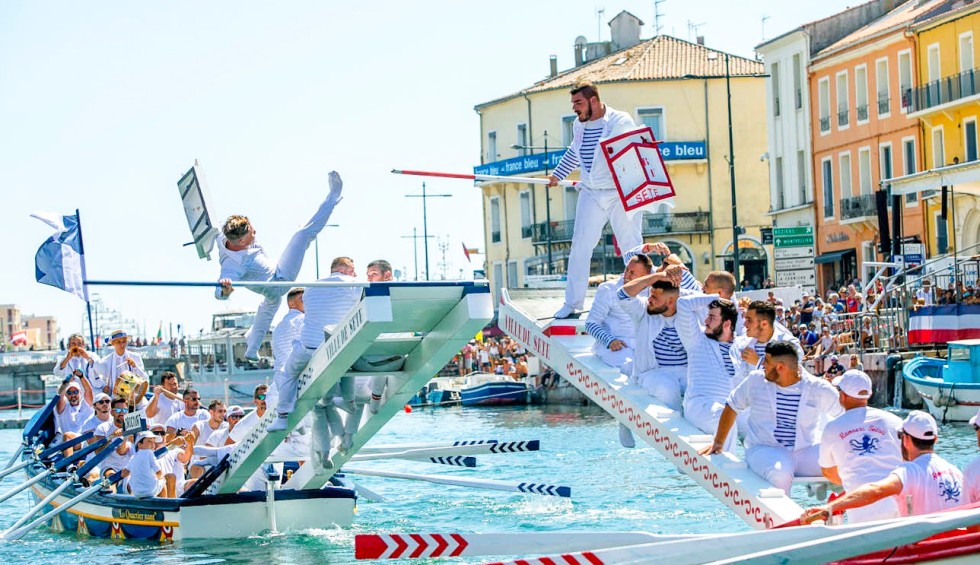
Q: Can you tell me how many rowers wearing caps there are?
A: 8